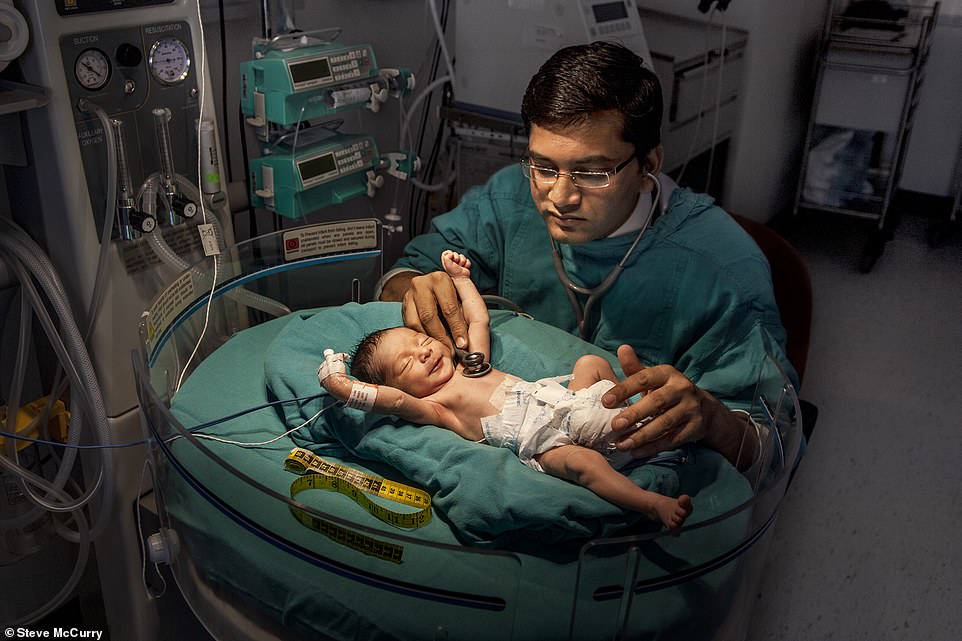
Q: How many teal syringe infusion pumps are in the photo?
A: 2